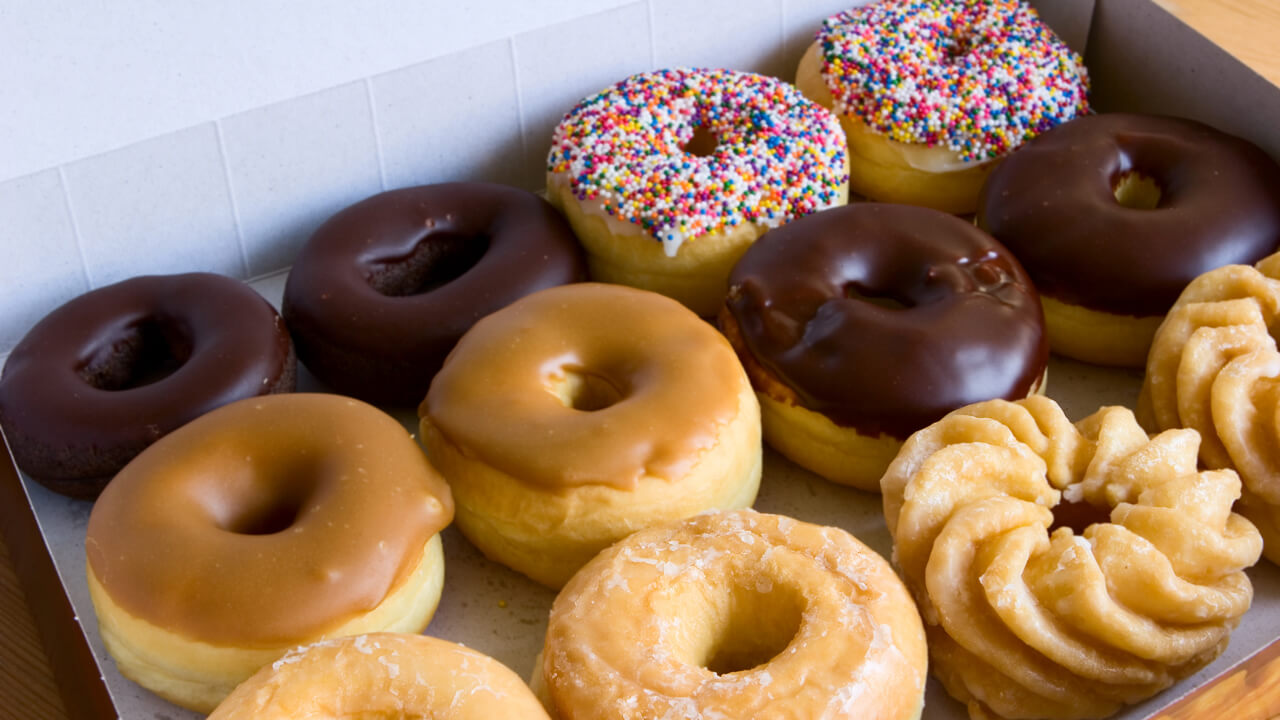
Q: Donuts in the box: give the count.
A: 12